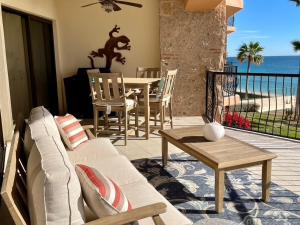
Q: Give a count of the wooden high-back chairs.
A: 4